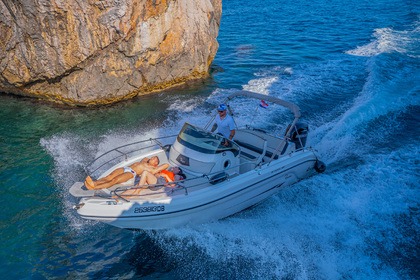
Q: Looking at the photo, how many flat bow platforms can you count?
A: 1